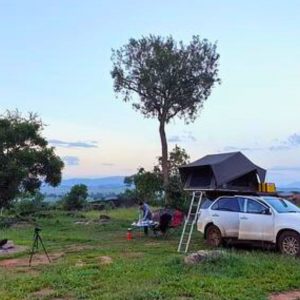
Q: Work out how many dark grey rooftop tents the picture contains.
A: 1